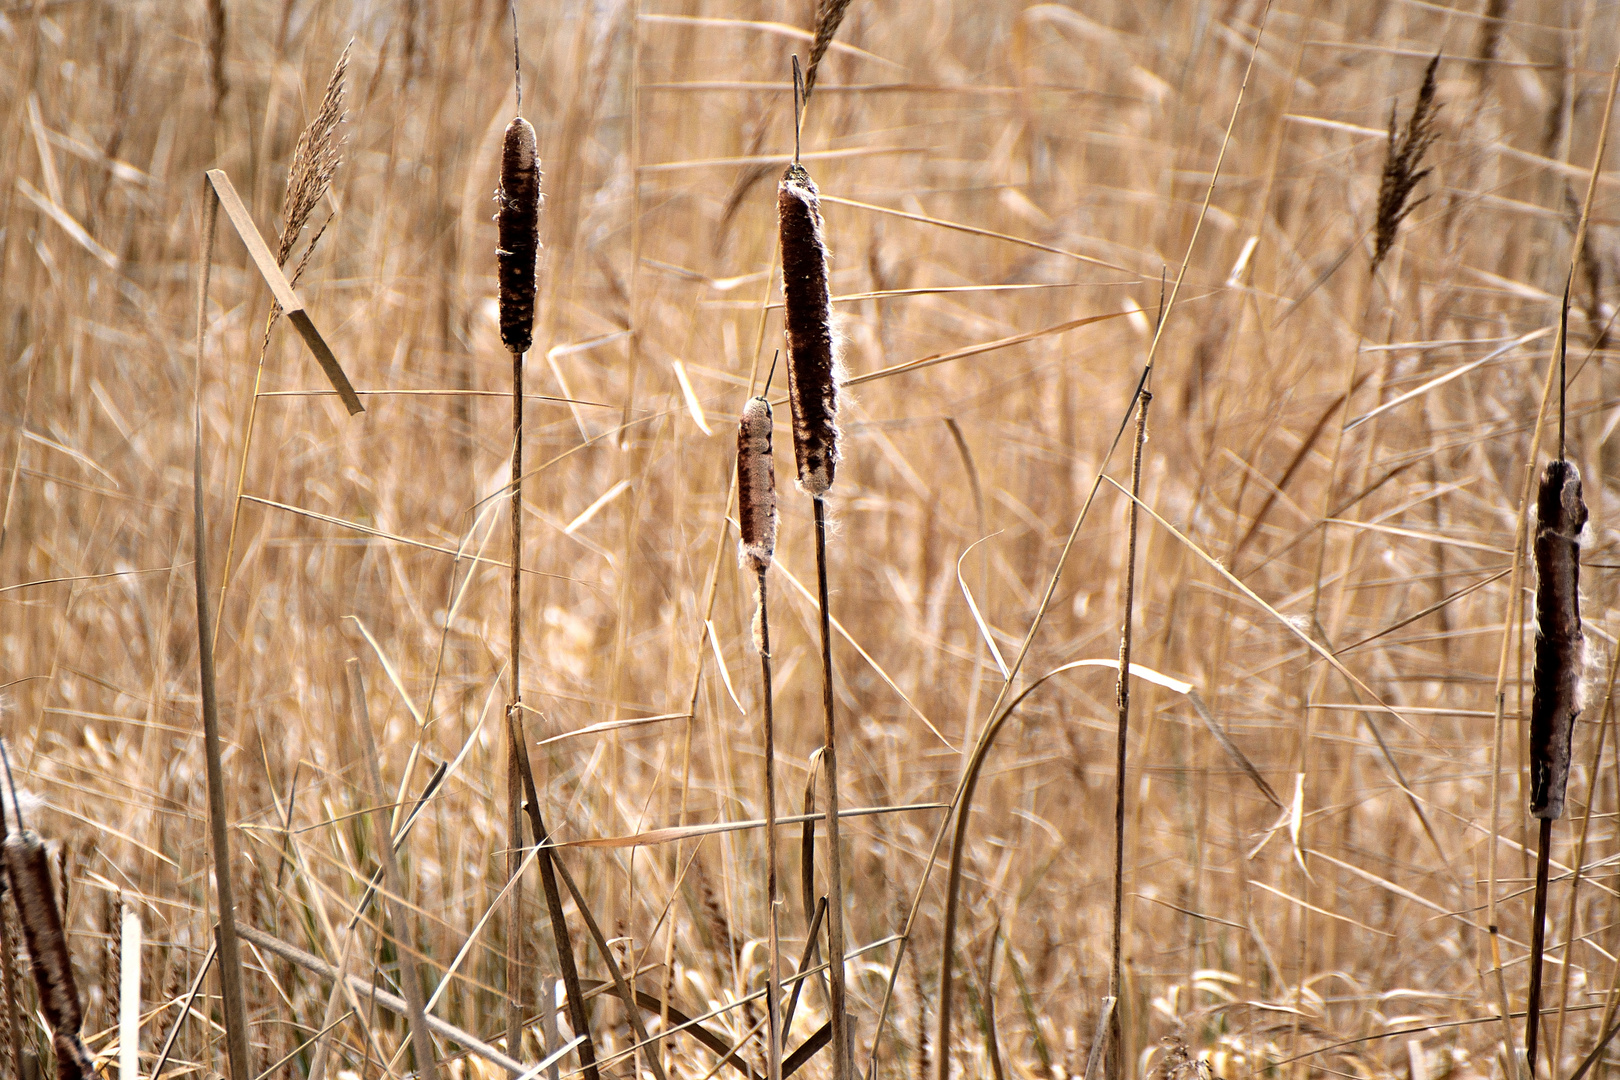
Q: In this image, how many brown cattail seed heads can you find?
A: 5